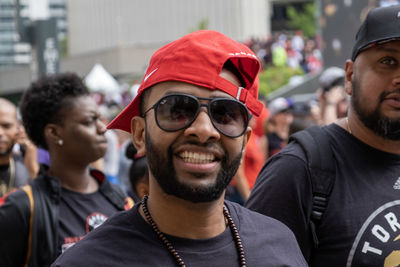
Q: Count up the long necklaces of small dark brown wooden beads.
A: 1